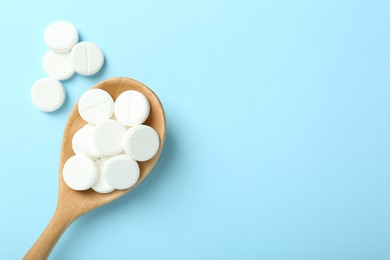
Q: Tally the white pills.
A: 12